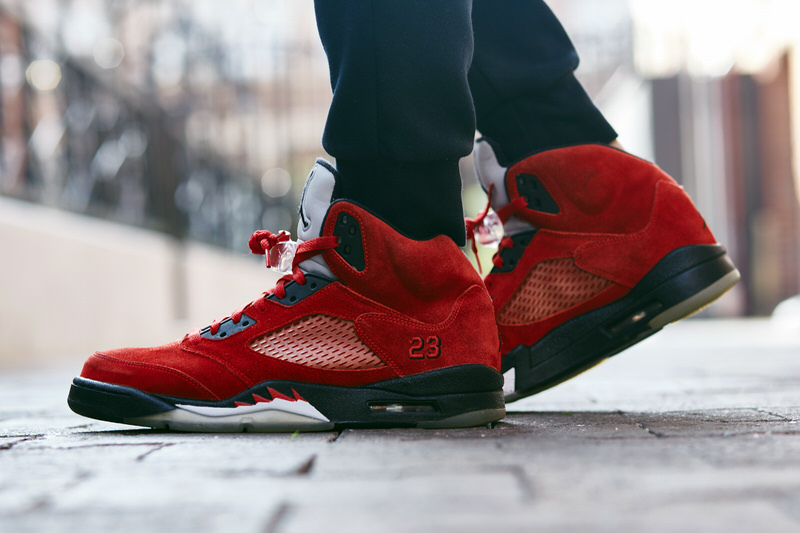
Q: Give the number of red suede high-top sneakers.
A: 2